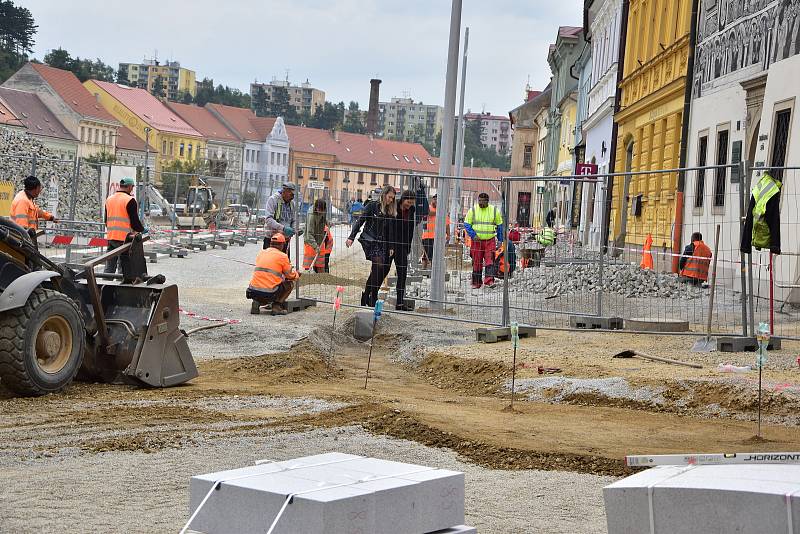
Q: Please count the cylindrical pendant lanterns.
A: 0